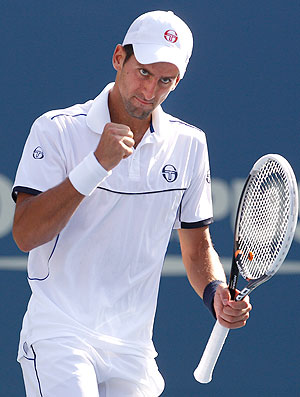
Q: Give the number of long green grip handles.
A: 0